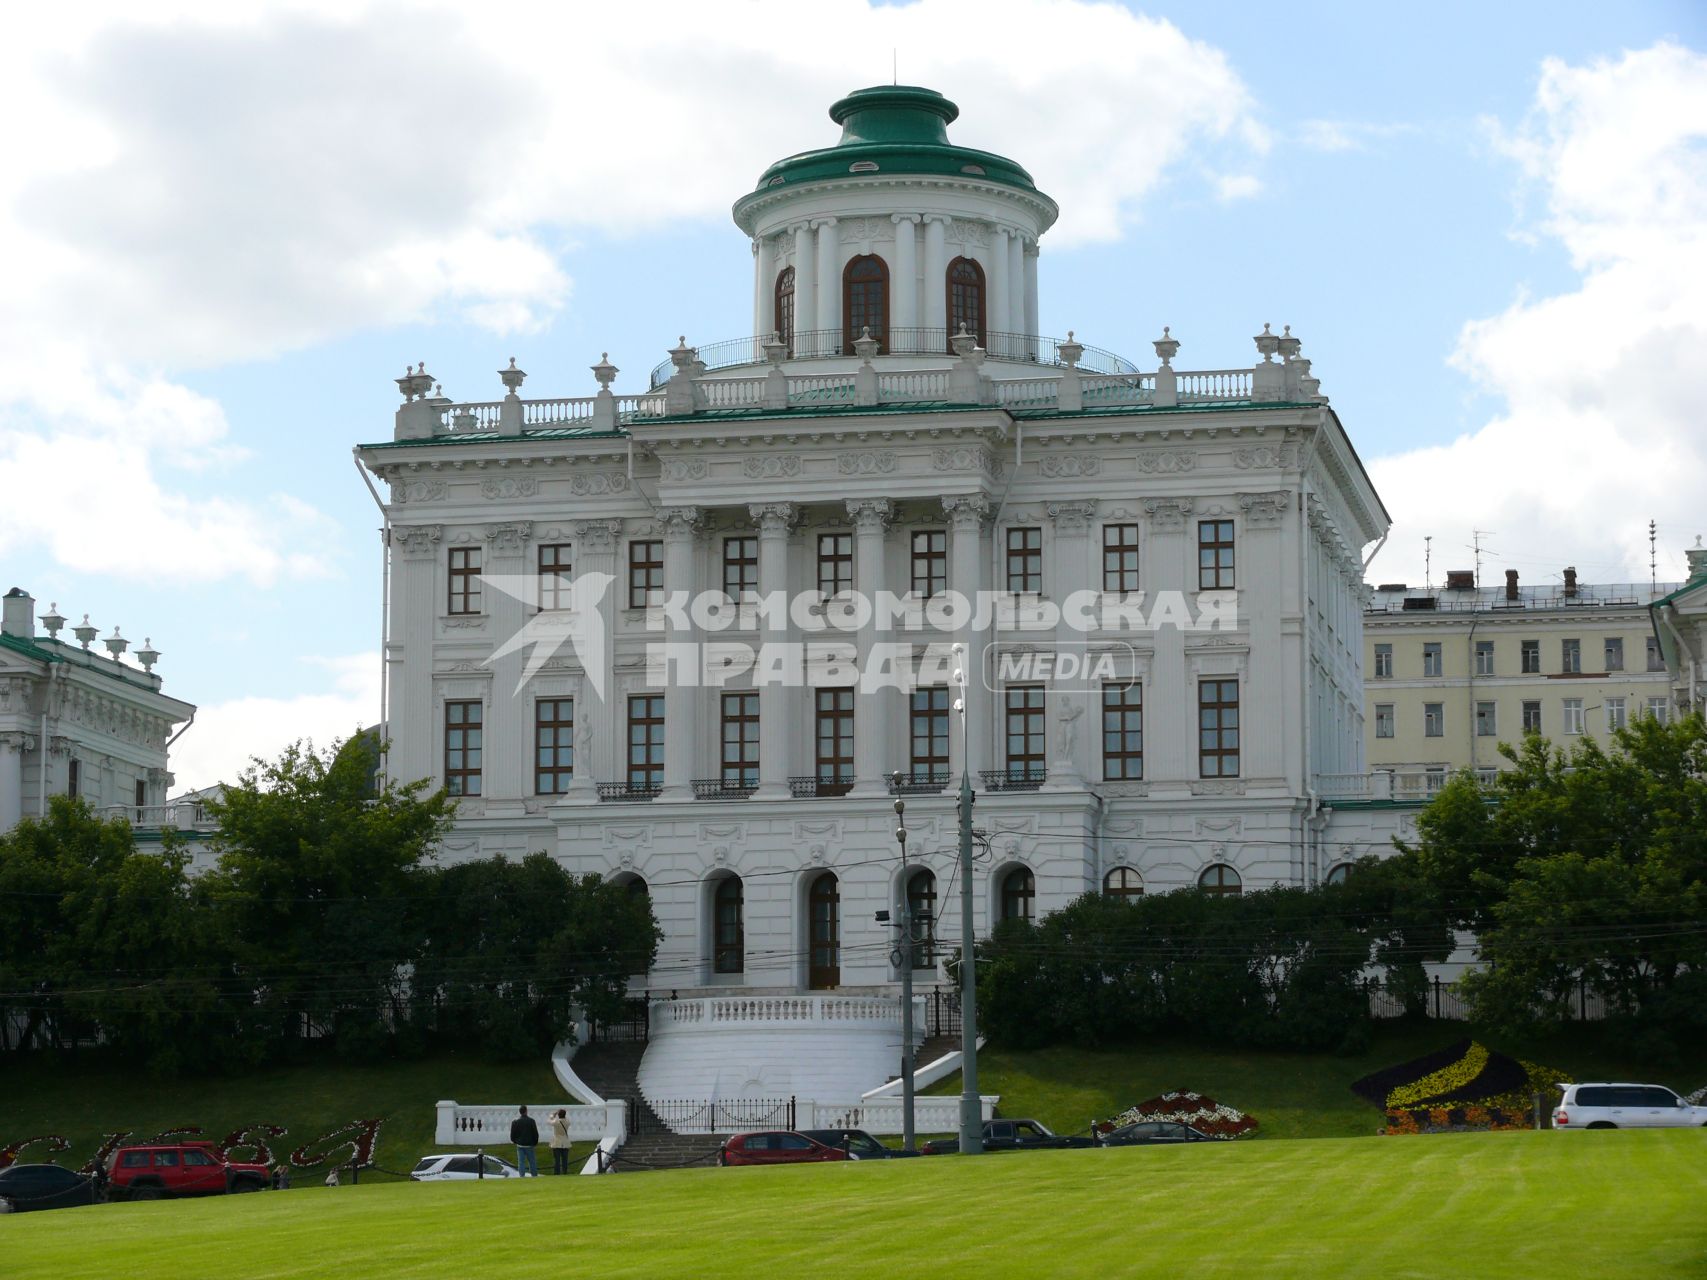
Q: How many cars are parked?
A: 8